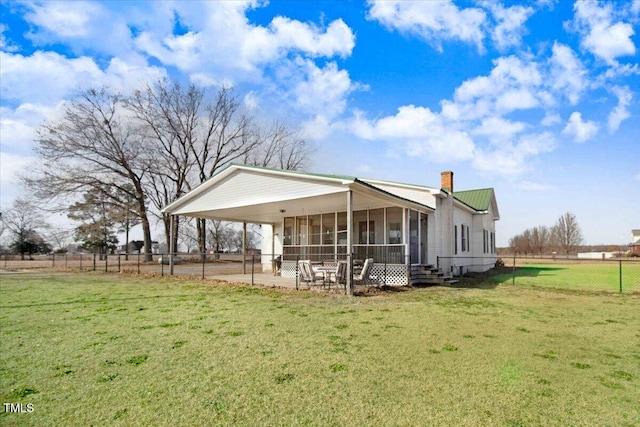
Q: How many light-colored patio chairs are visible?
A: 3